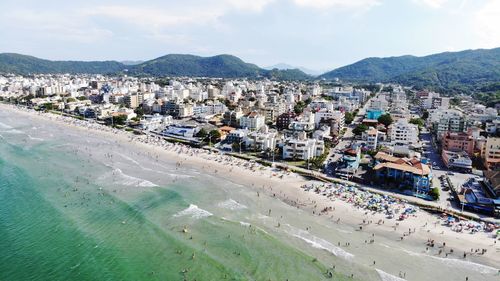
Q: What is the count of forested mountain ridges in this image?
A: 3